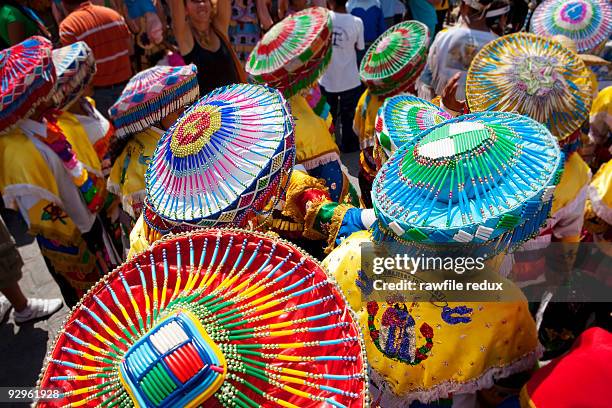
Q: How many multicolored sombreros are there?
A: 11